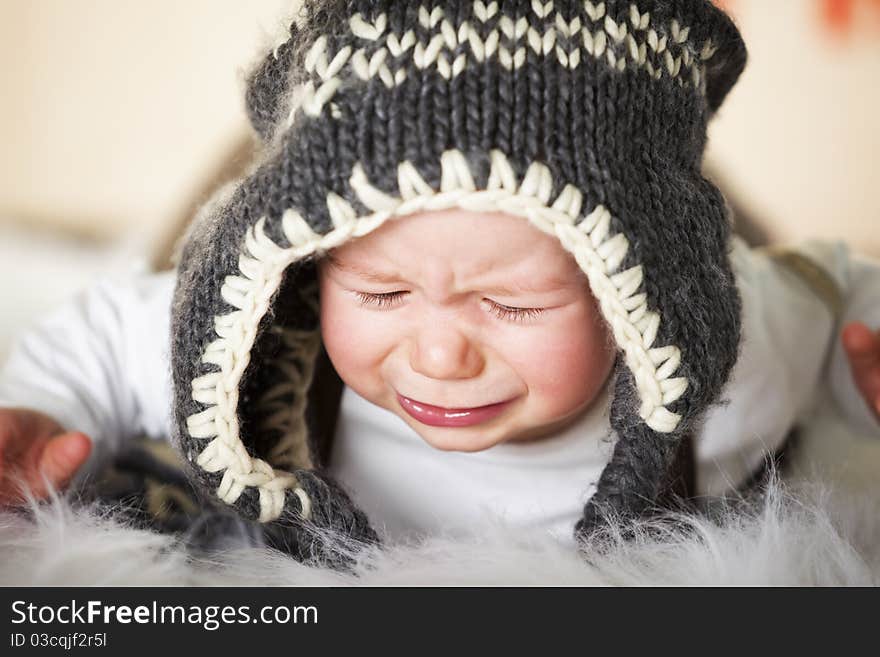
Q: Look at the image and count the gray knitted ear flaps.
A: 2